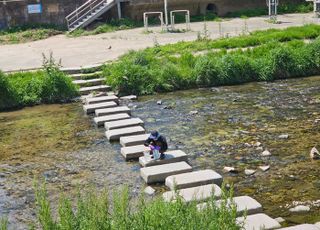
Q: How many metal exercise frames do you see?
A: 2